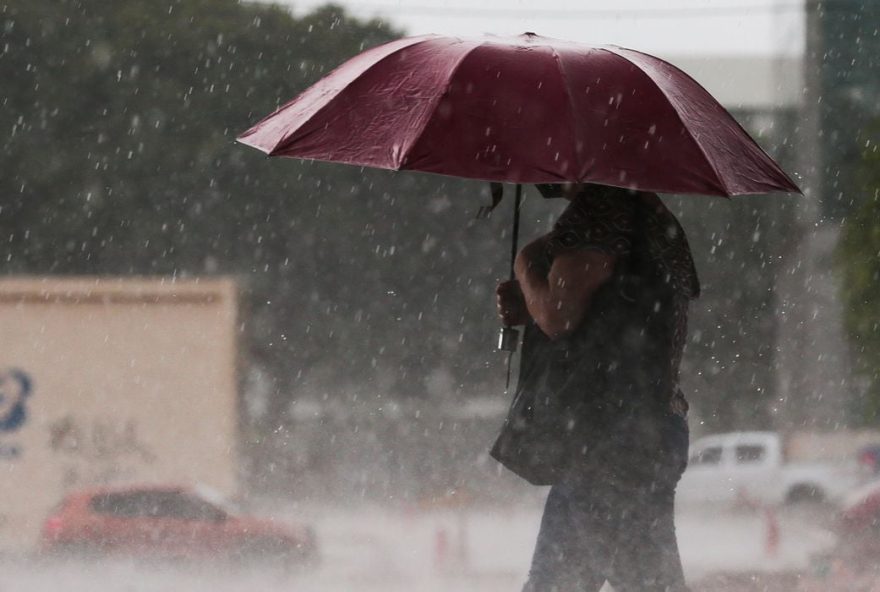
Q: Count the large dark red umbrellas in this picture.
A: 1